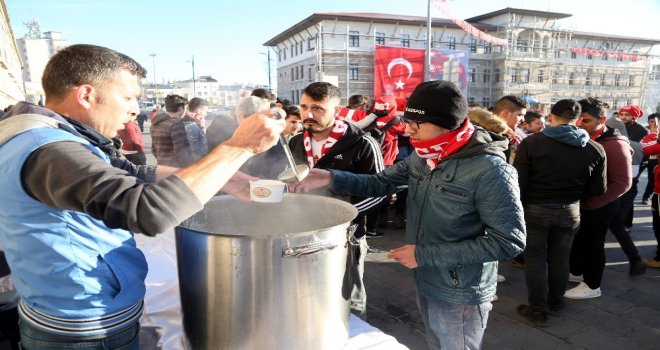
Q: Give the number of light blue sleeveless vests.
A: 1